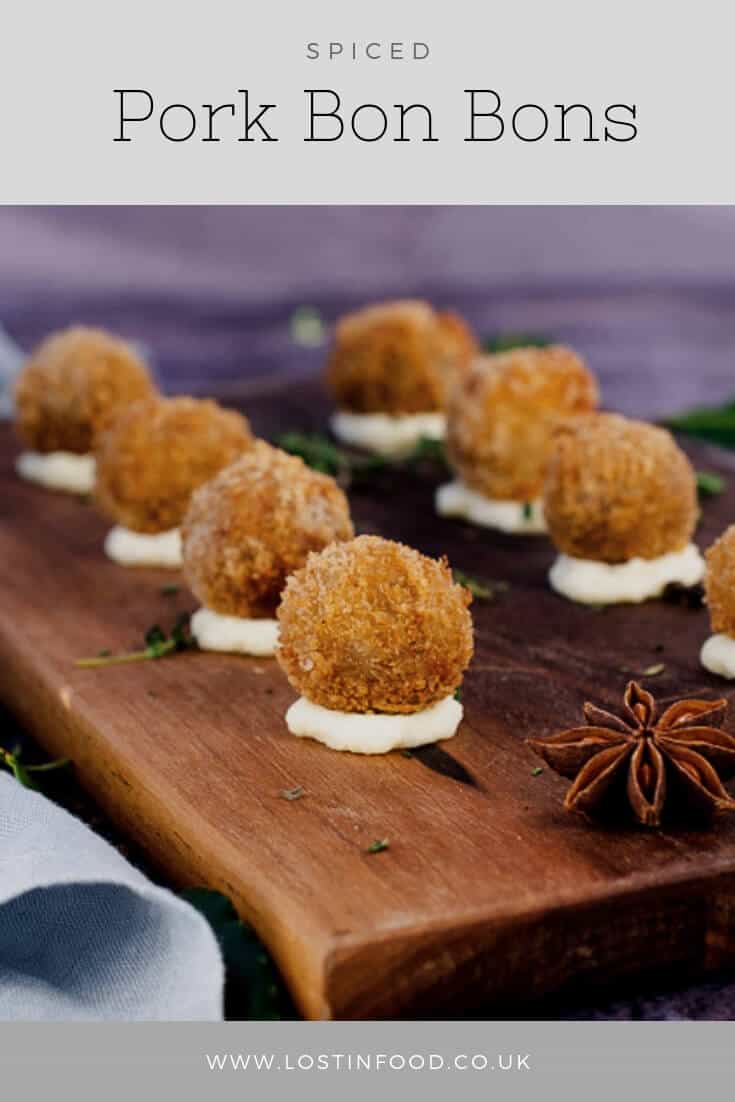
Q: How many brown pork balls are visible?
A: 8